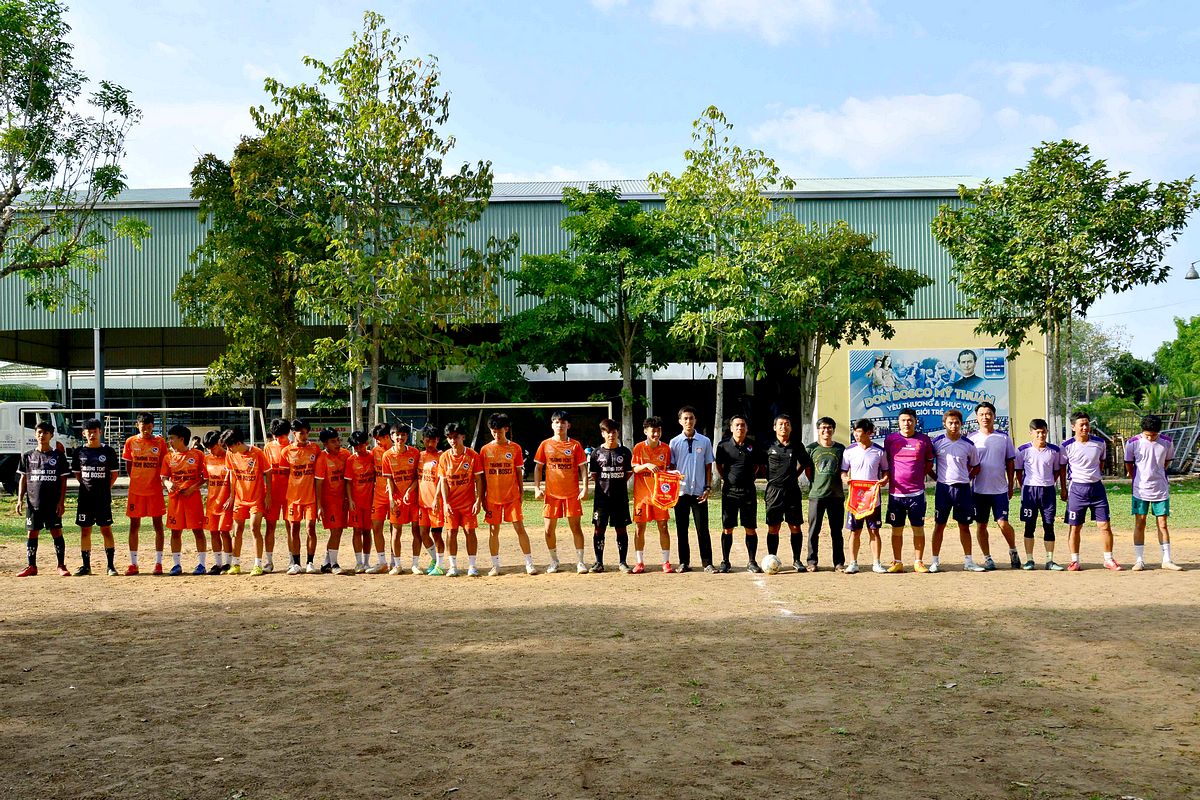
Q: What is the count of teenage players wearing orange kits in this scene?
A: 15